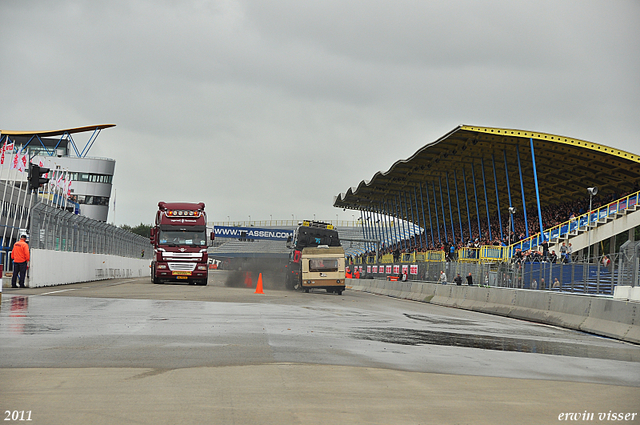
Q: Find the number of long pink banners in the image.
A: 0